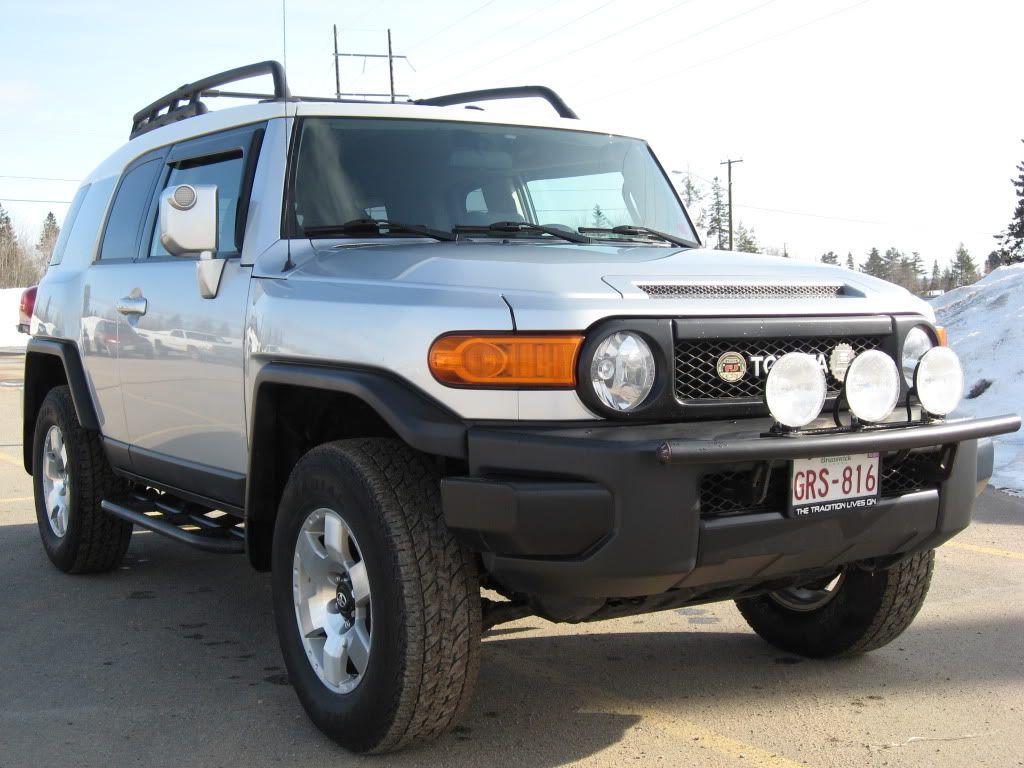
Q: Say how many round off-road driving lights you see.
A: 3